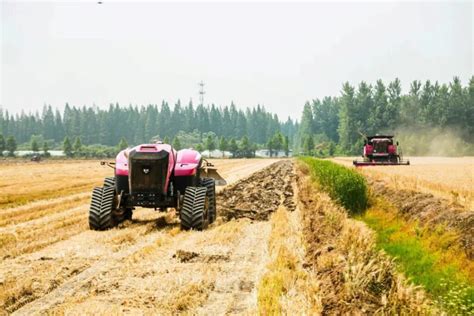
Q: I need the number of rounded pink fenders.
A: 2